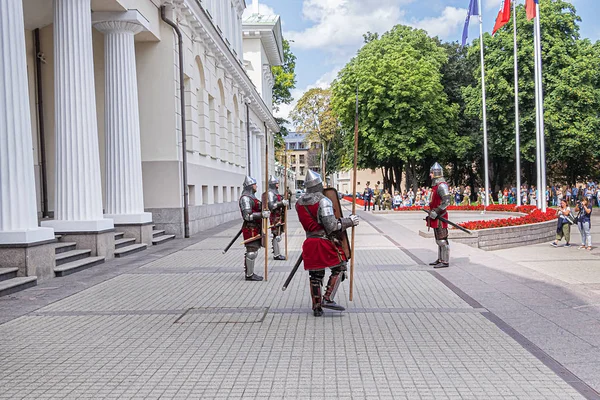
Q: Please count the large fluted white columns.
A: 3